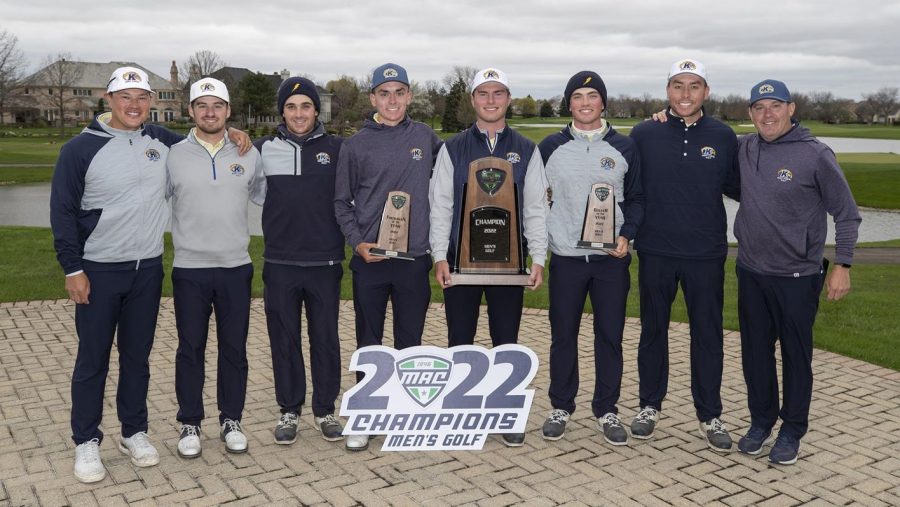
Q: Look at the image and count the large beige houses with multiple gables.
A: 1